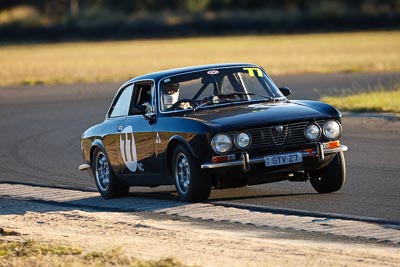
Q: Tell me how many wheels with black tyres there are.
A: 3